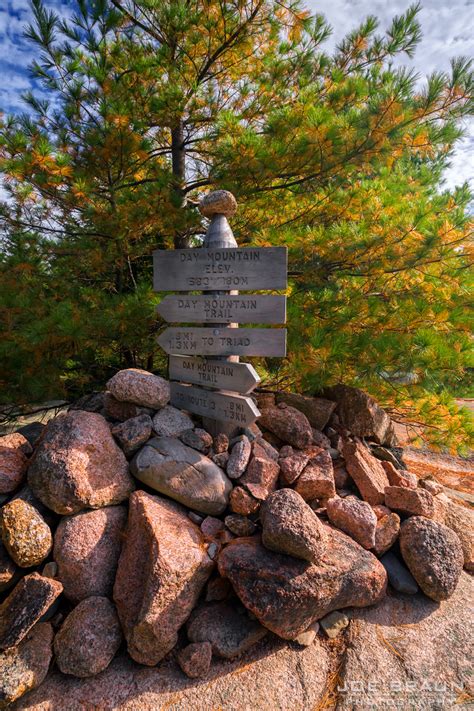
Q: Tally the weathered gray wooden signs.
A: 5